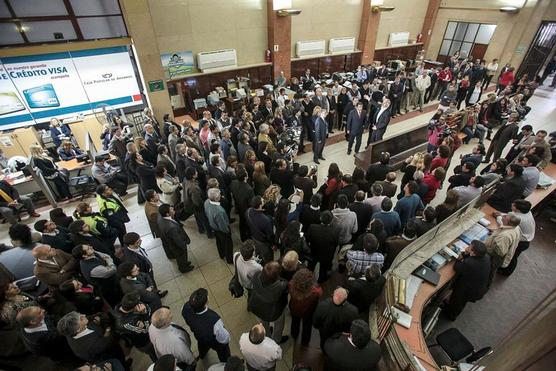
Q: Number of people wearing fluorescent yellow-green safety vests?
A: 2